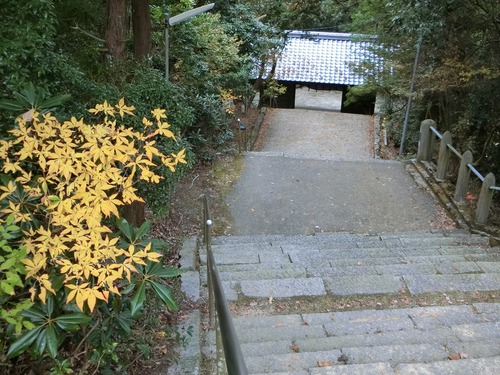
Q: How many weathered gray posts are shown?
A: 4